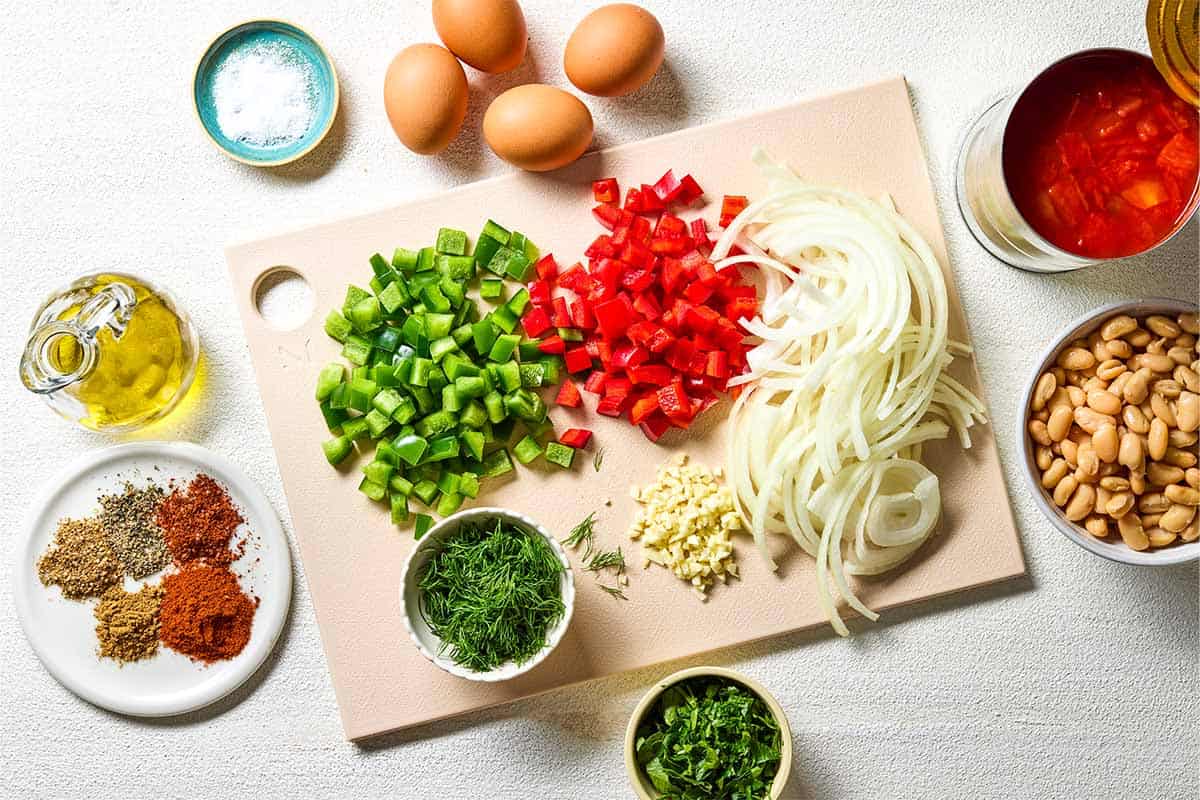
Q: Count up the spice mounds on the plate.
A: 5